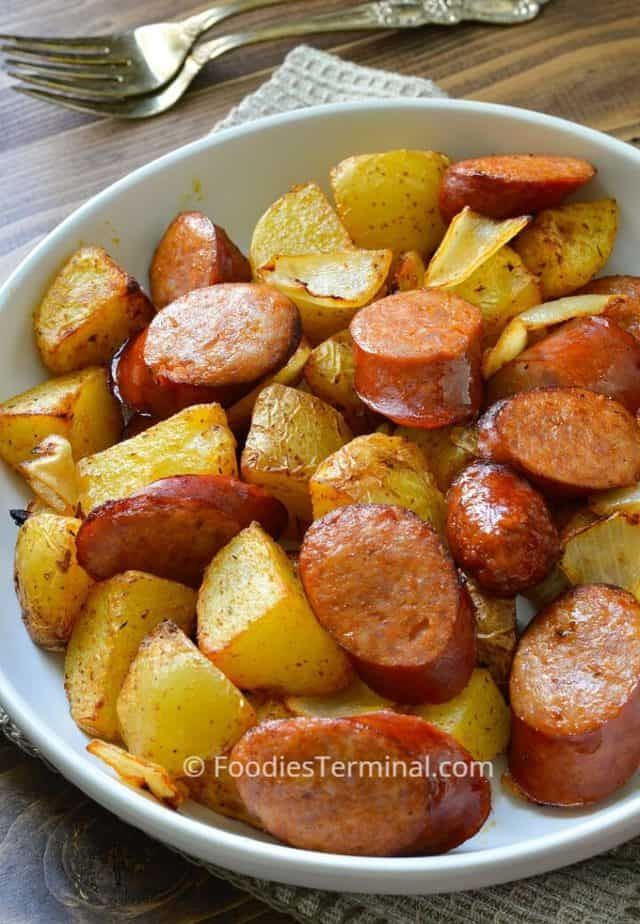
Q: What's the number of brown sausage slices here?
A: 12